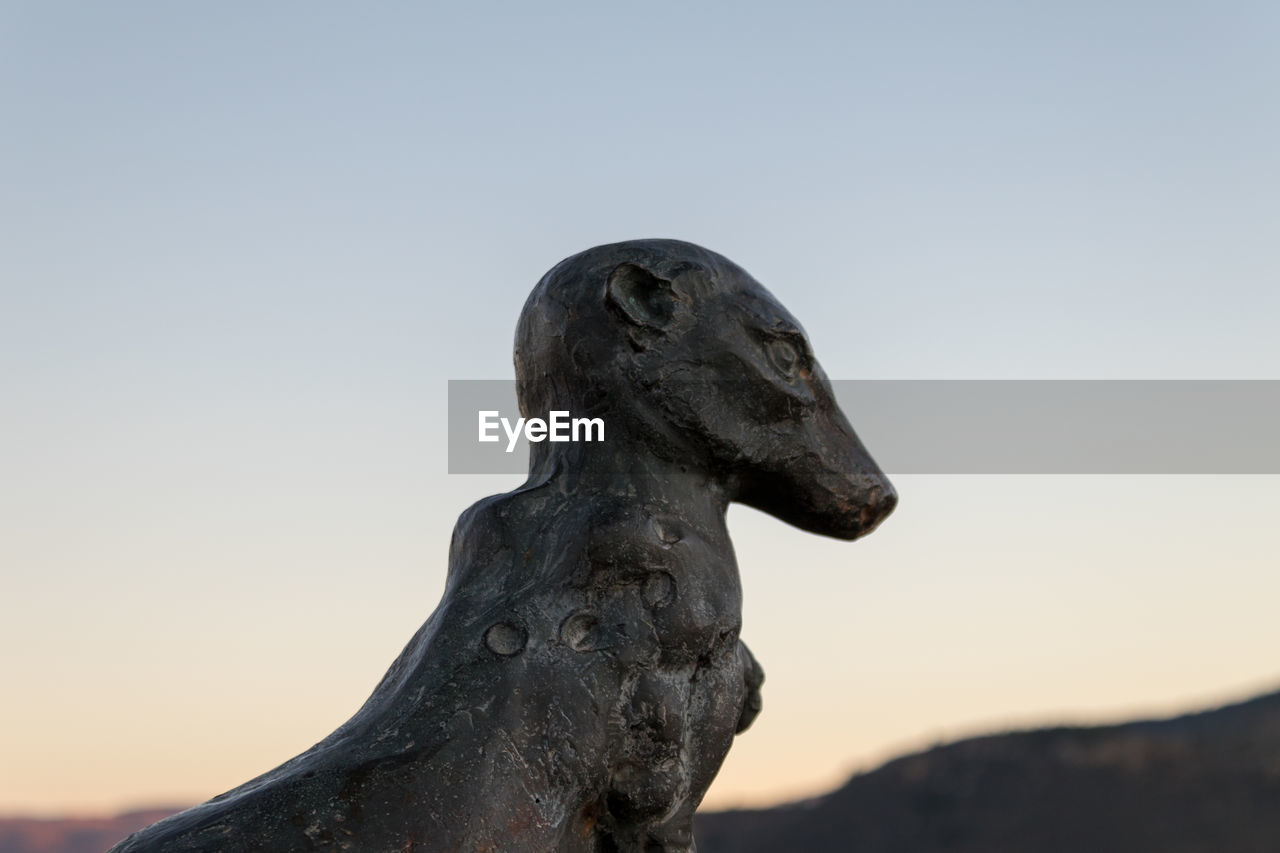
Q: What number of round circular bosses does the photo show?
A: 4